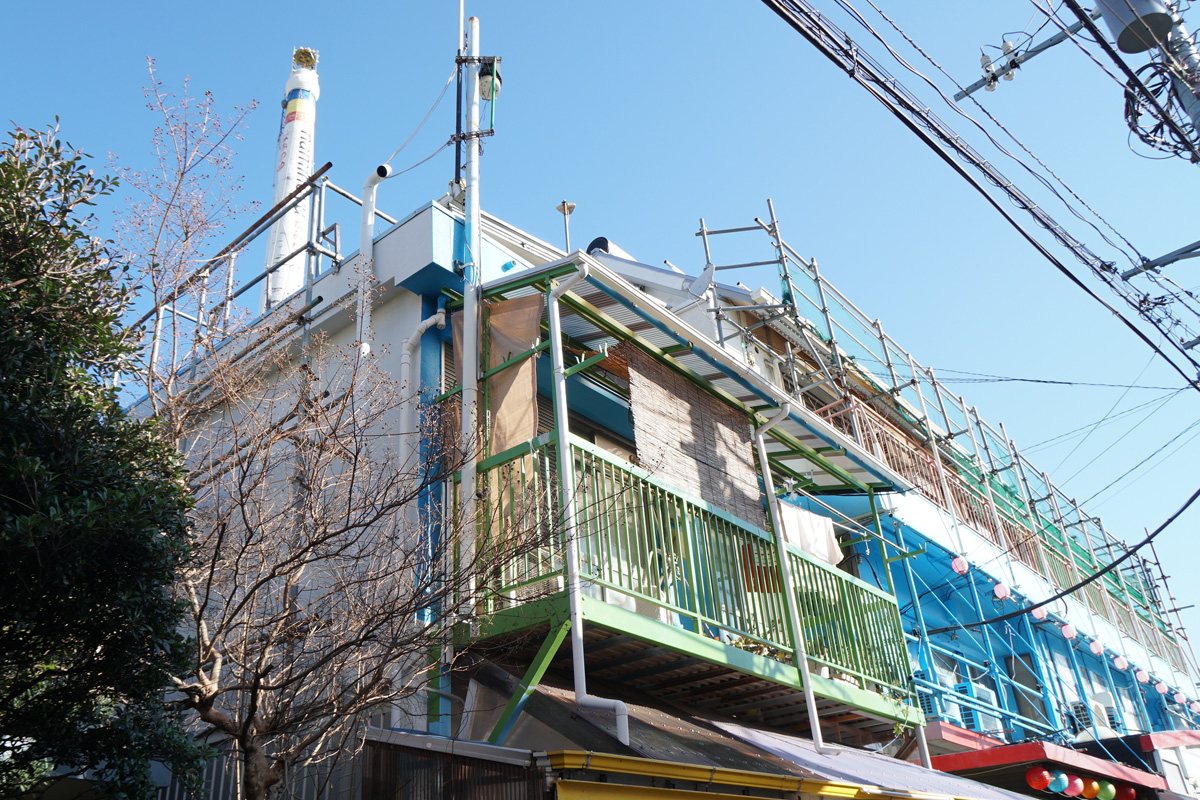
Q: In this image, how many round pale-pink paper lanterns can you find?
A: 10